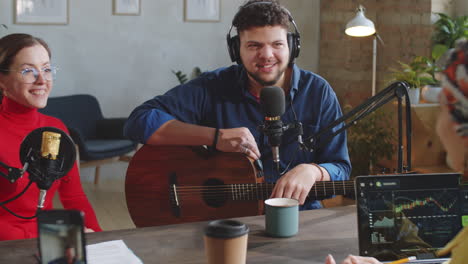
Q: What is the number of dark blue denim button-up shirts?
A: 1